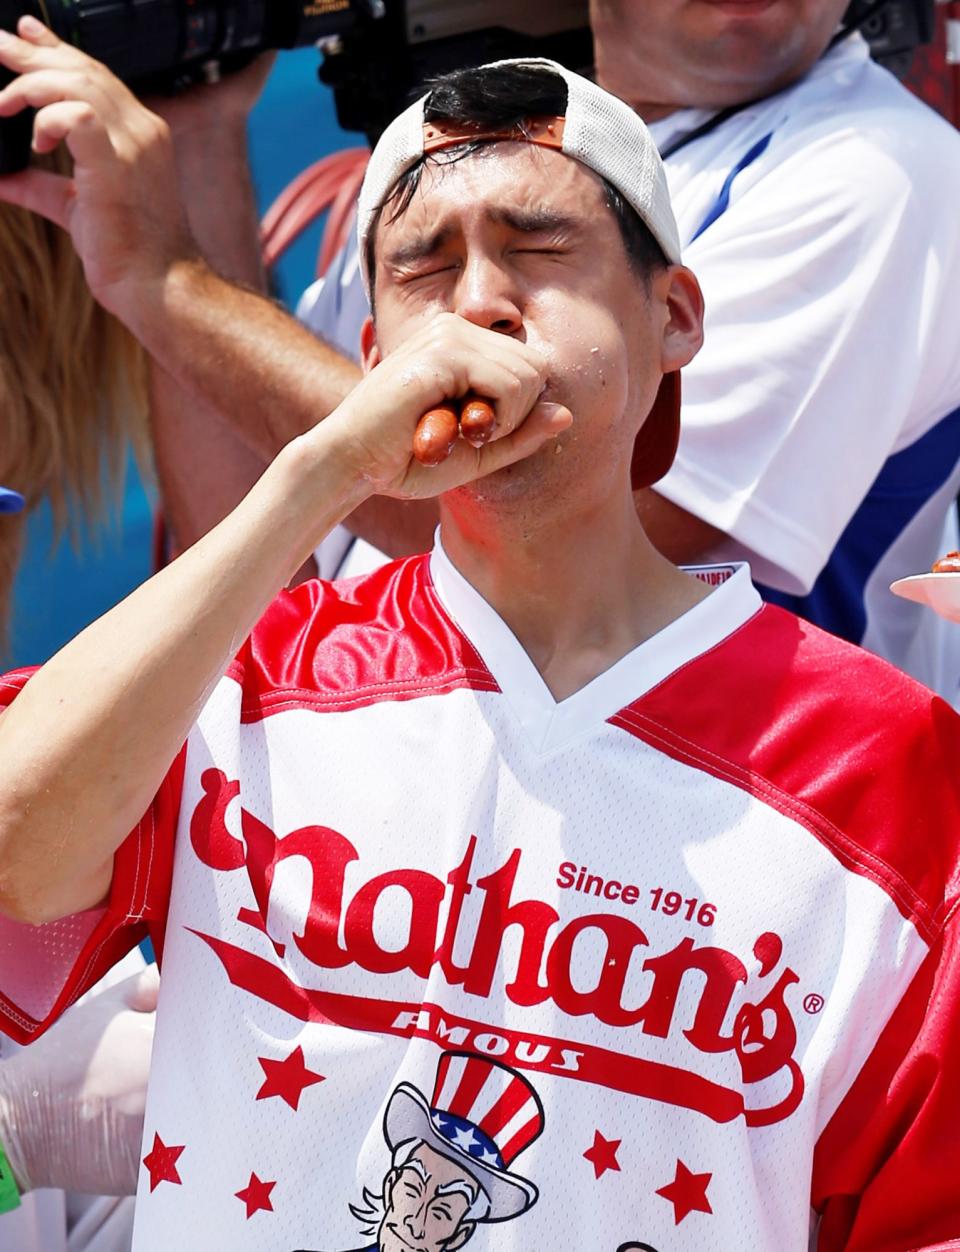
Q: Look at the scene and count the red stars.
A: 5